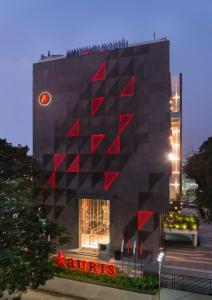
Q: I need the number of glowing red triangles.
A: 12